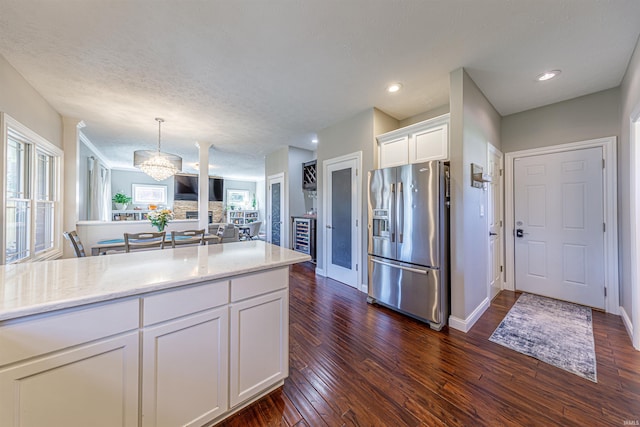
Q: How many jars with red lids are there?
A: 0